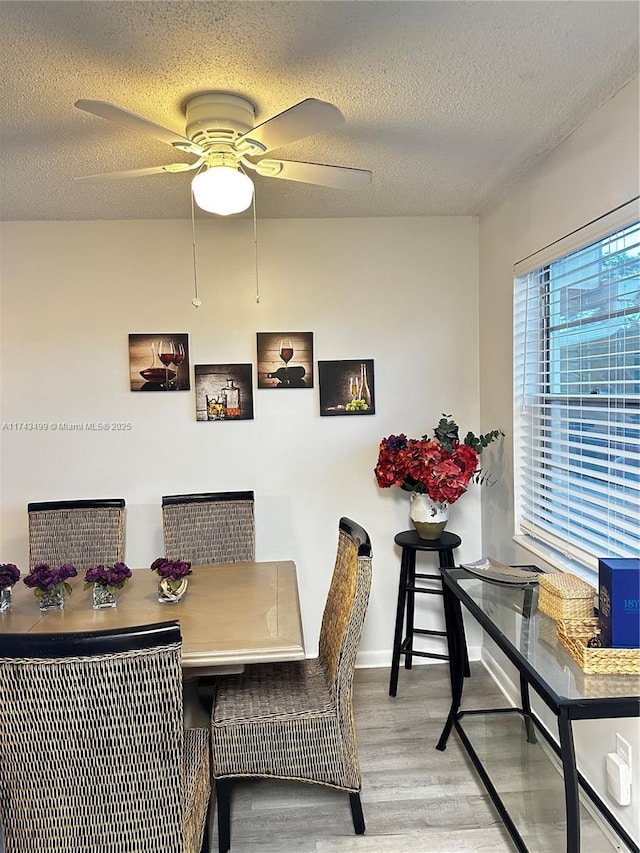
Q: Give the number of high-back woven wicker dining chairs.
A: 4